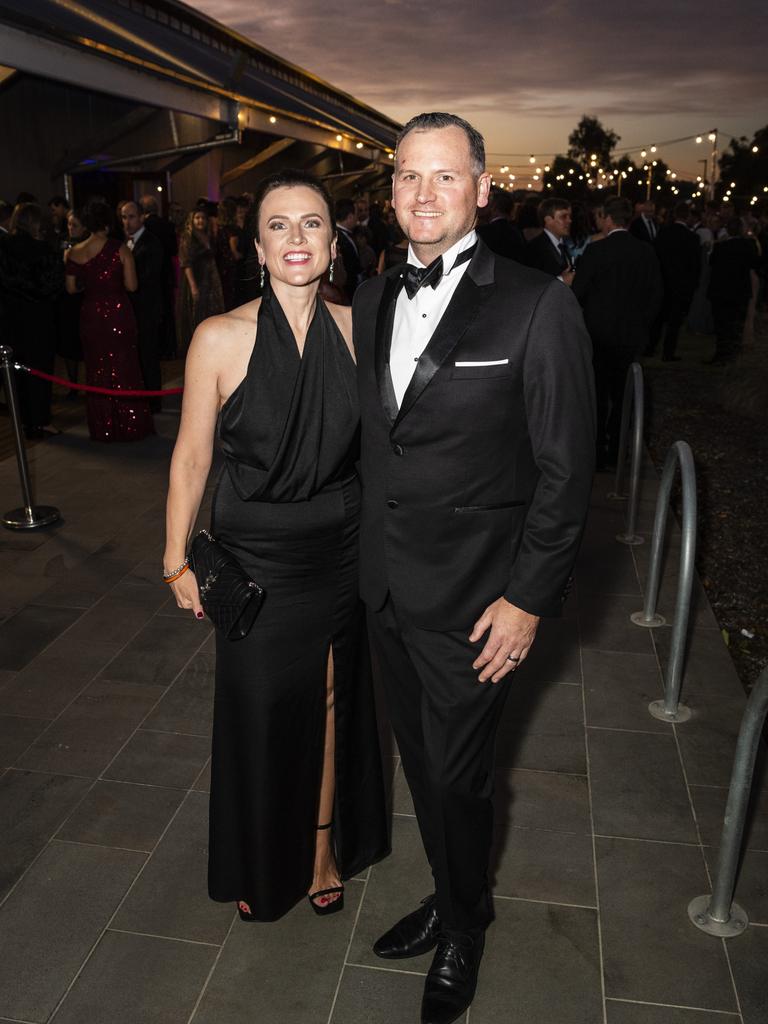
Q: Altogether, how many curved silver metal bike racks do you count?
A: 3